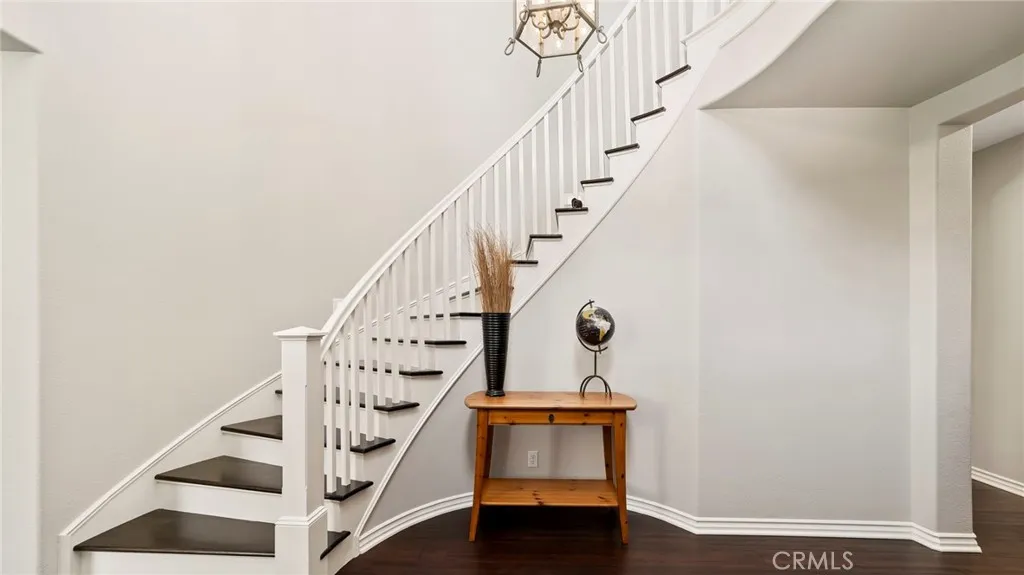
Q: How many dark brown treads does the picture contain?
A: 15